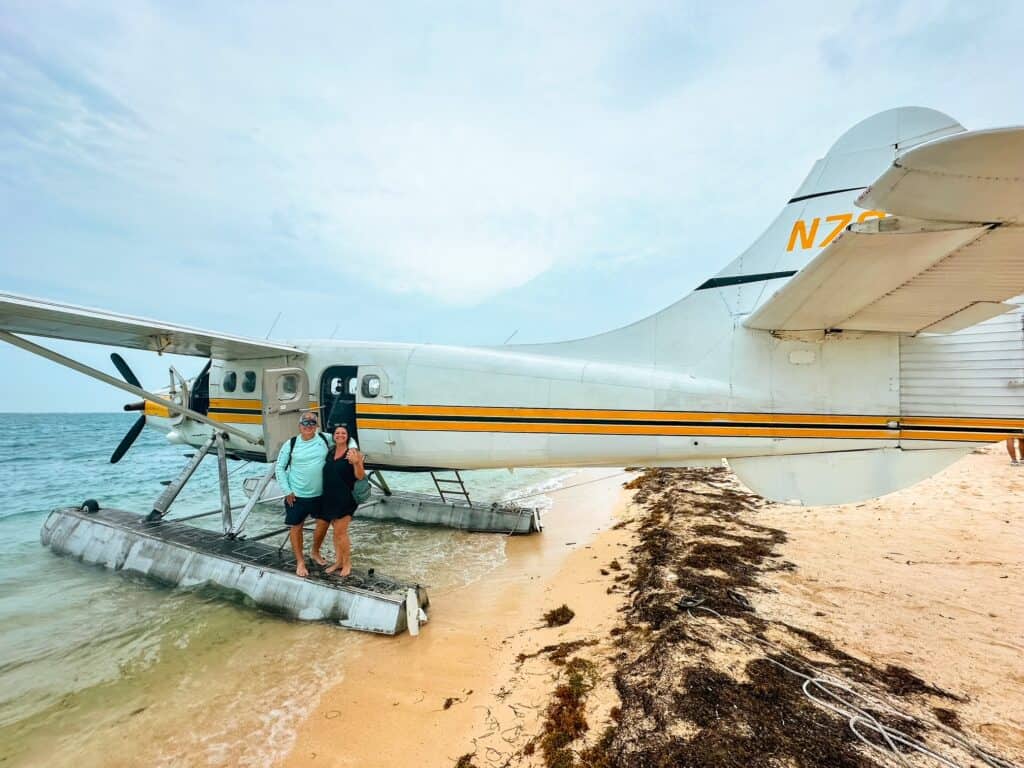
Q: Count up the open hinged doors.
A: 2